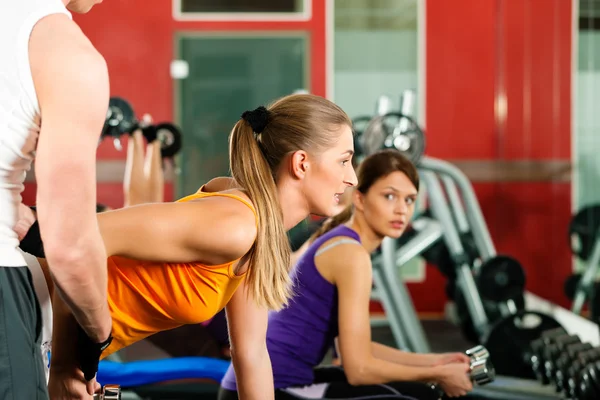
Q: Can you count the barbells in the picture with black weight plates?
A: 1